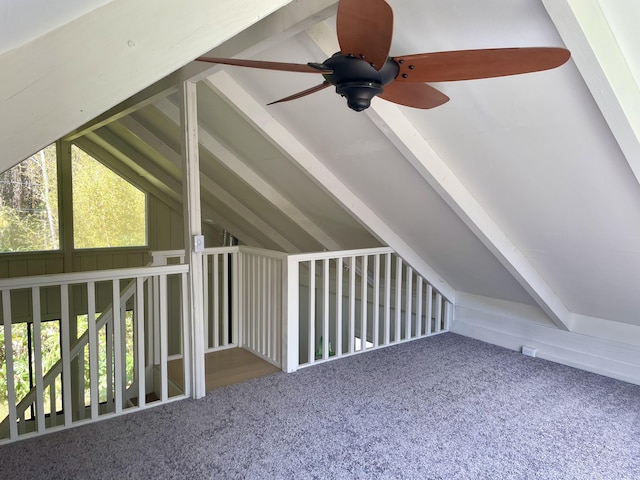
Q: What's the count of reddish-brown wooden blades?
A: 5